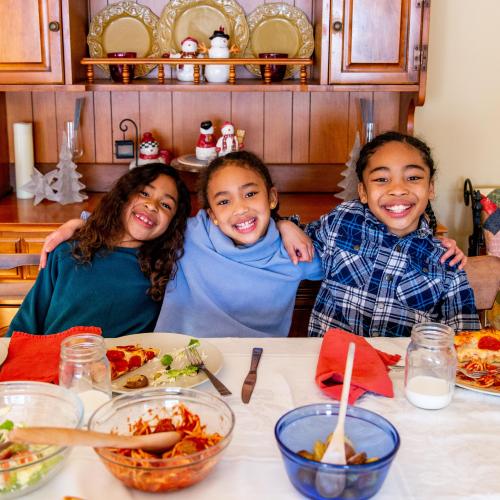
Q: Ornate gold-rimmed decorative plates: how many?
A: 3